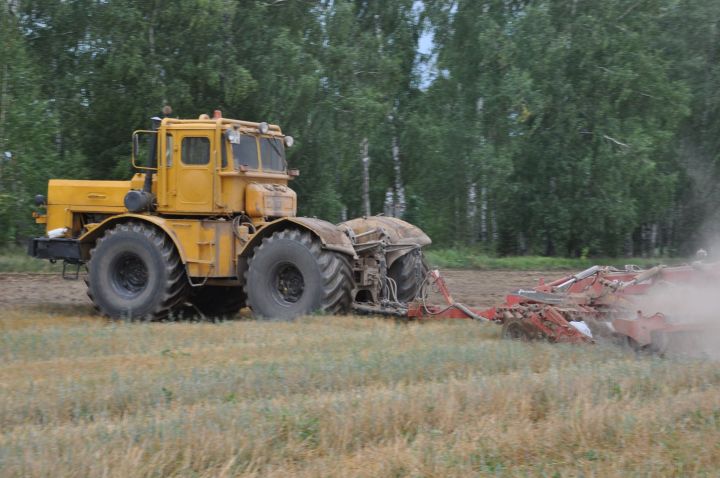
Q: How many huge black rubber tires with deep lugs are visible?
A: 4